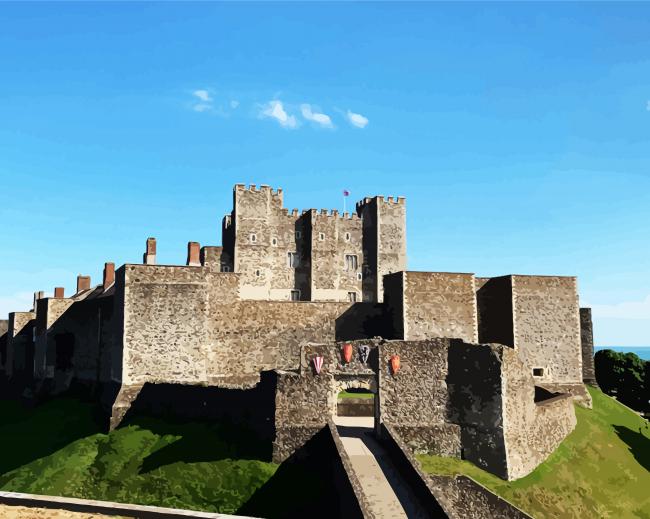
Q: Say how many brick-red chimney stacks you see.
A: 5